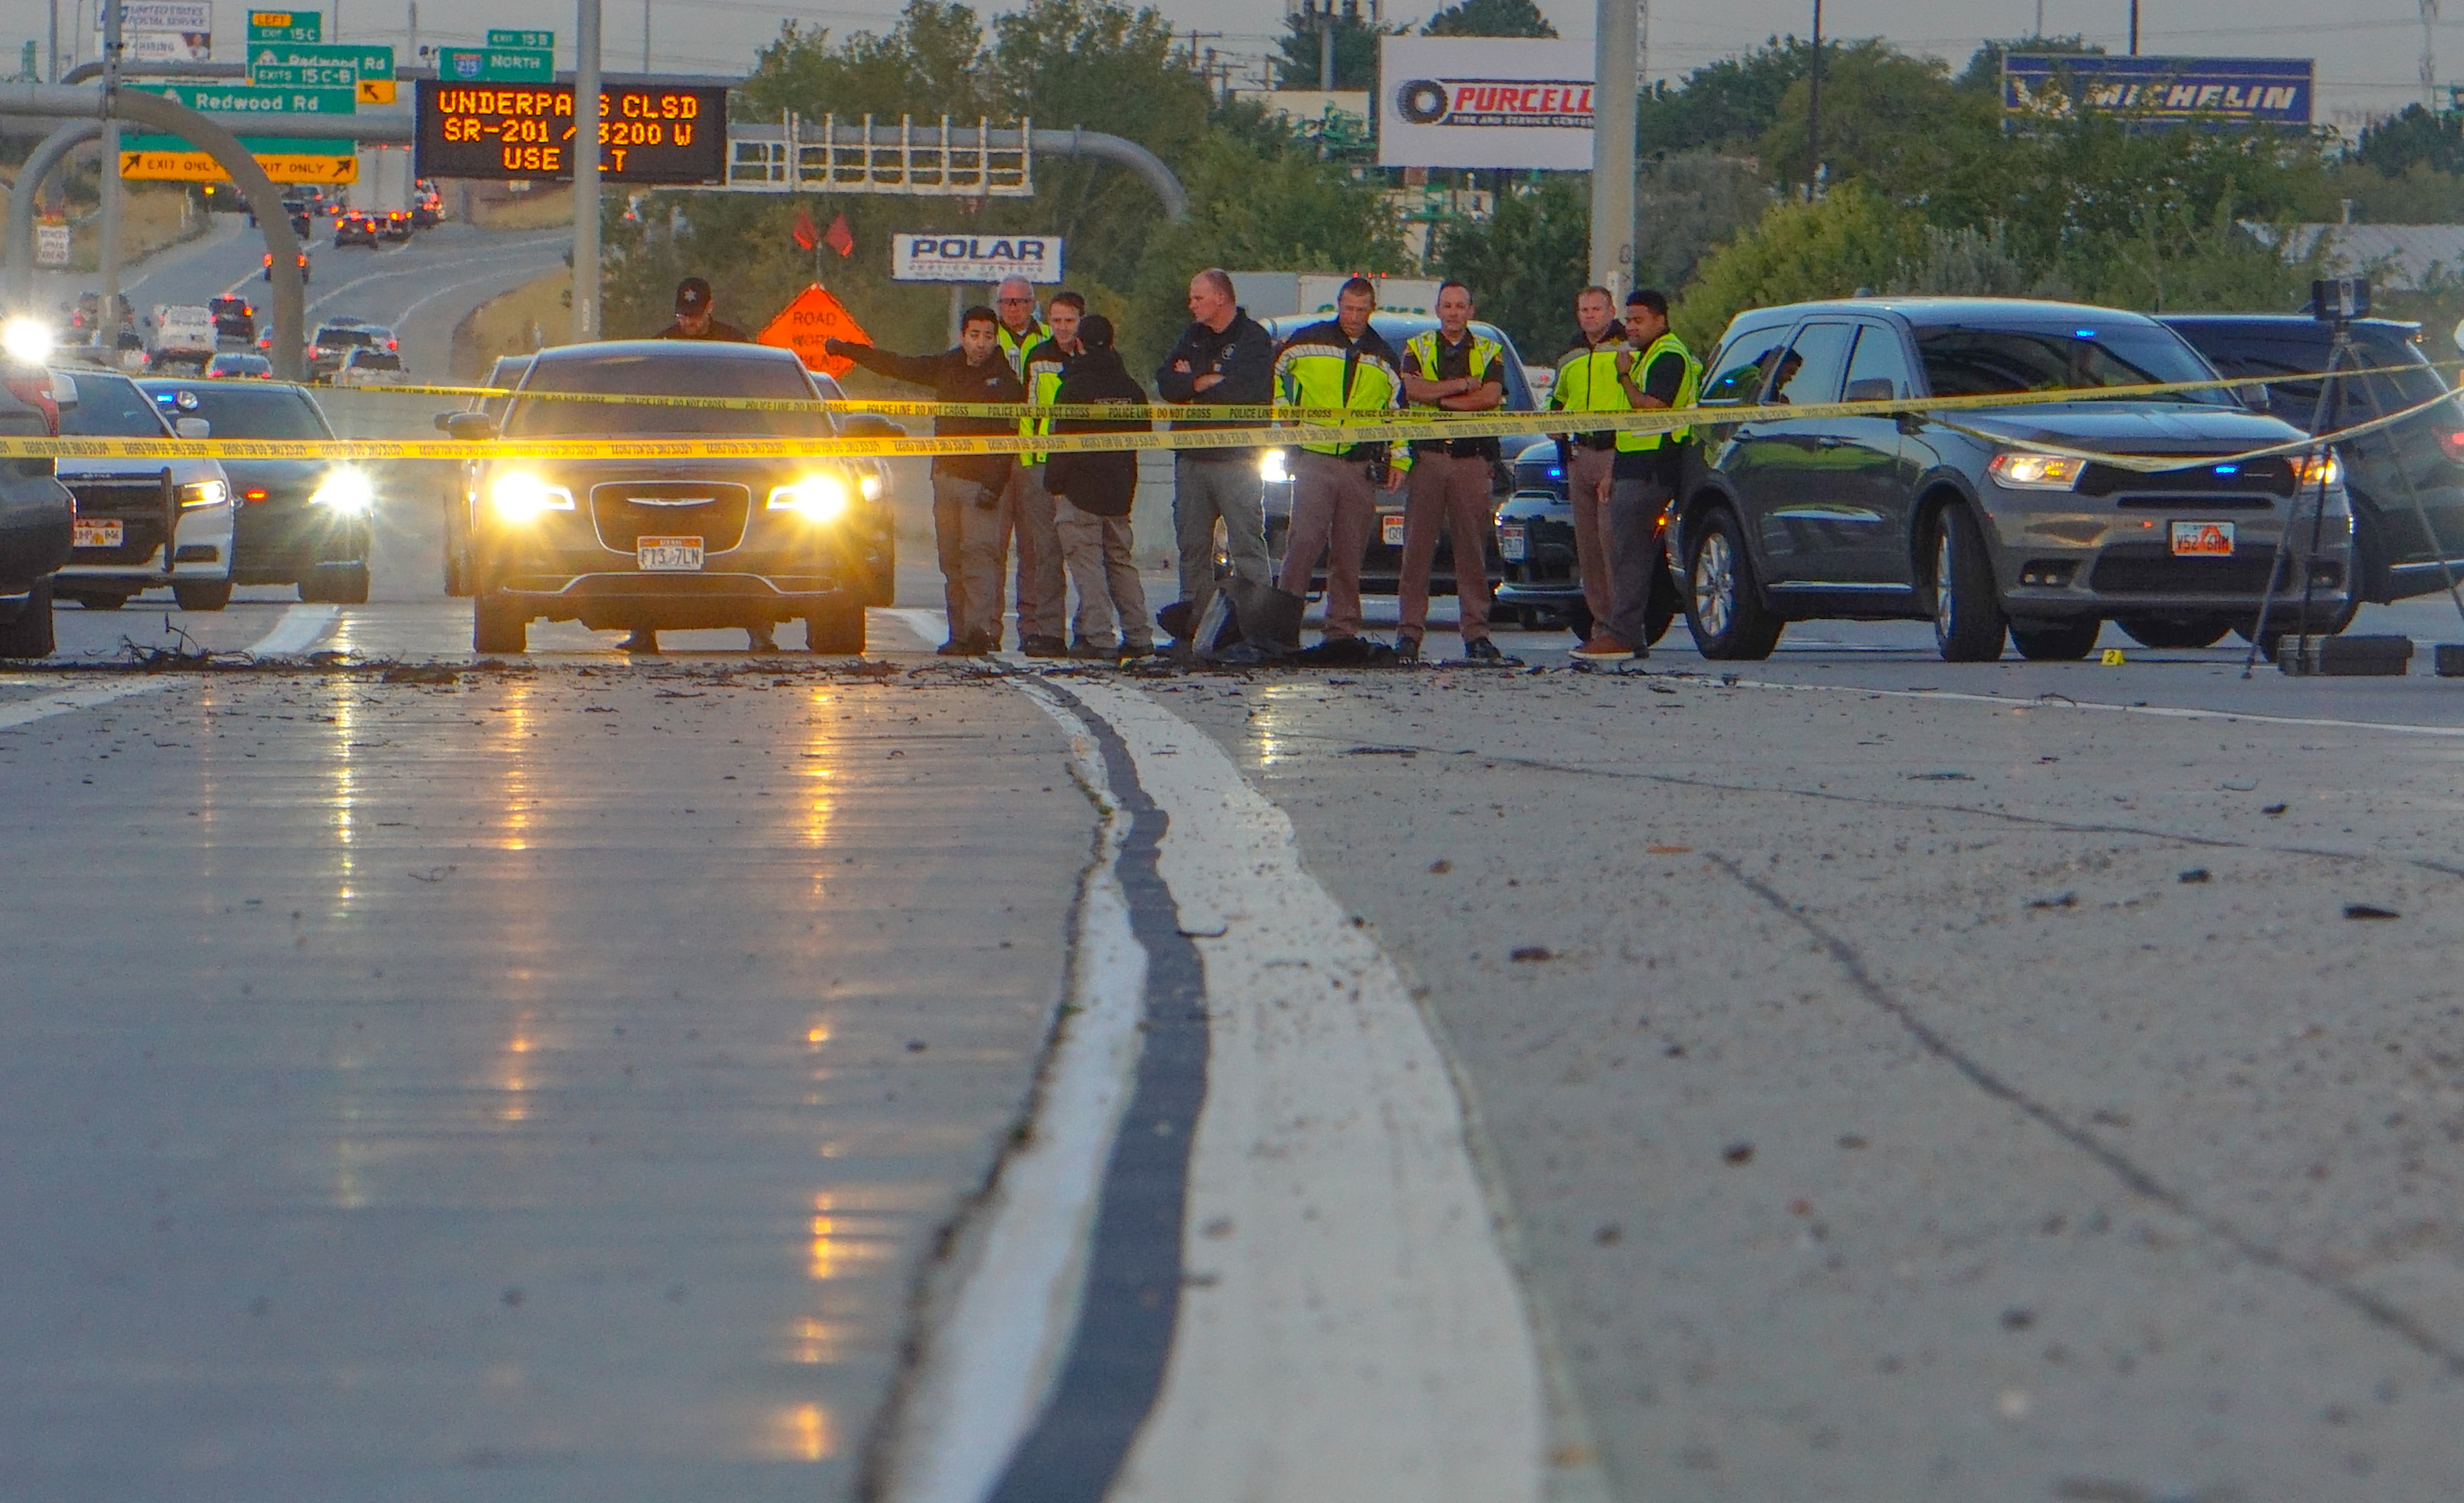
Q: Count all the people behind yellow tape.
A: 10